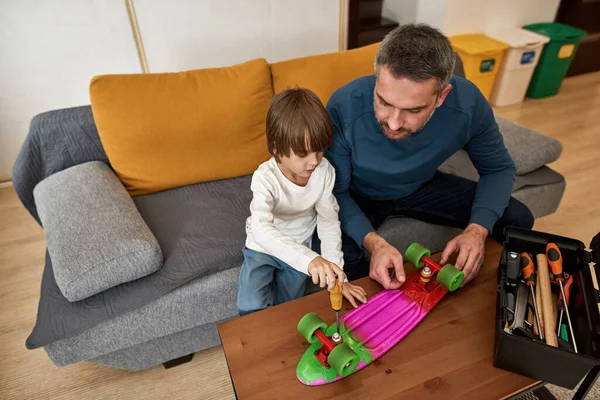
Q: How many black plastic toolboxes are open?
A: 1